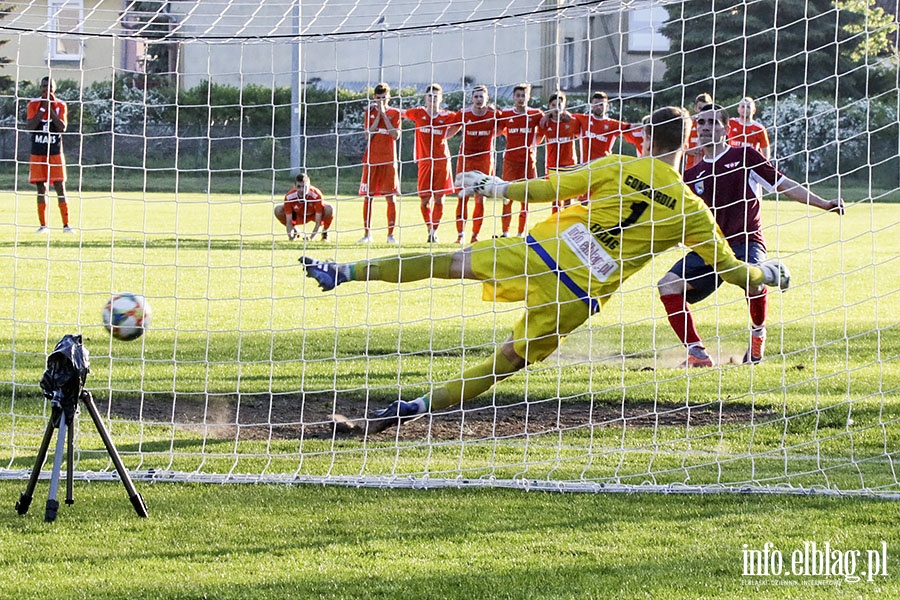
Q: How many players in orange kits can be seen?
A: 11